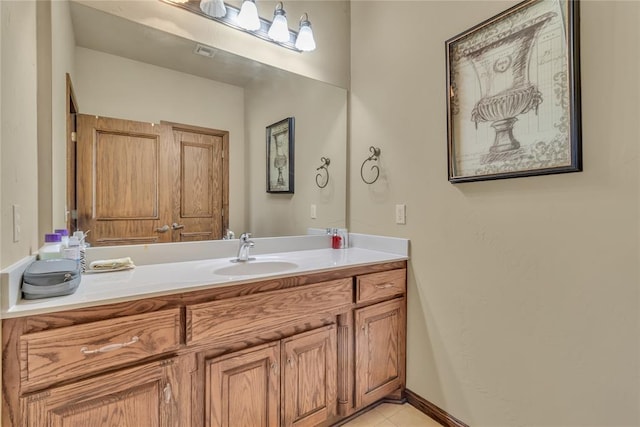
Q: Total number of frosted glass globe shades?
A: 4